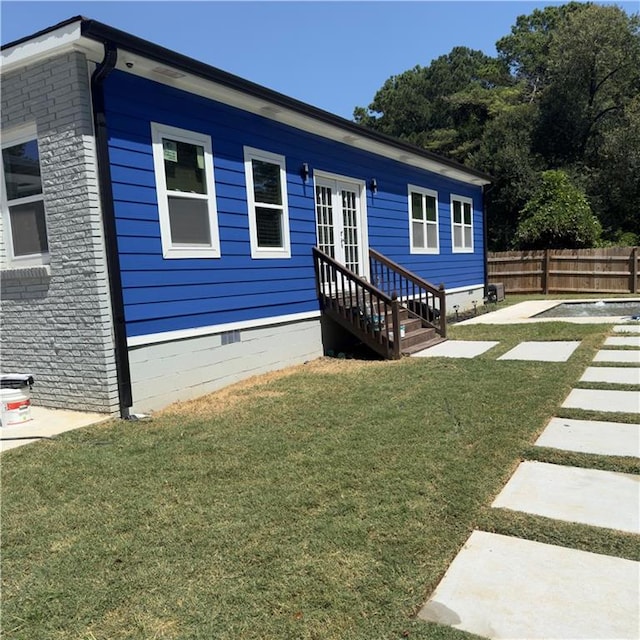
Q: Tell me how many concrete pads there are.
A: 10